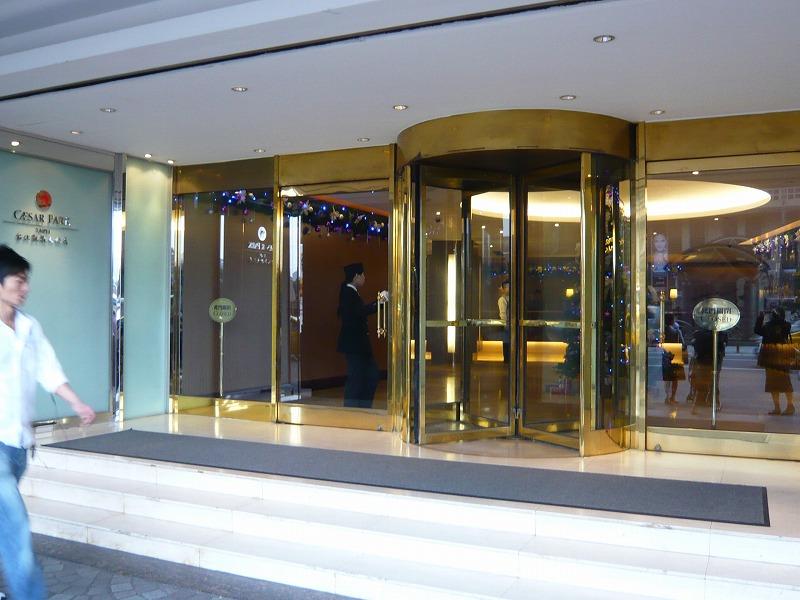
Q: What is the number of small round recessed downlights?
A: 12